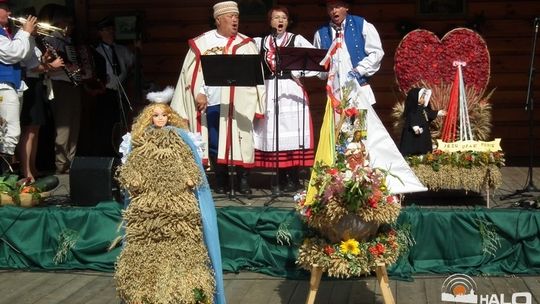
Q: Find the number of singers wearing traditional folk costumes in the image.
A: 3